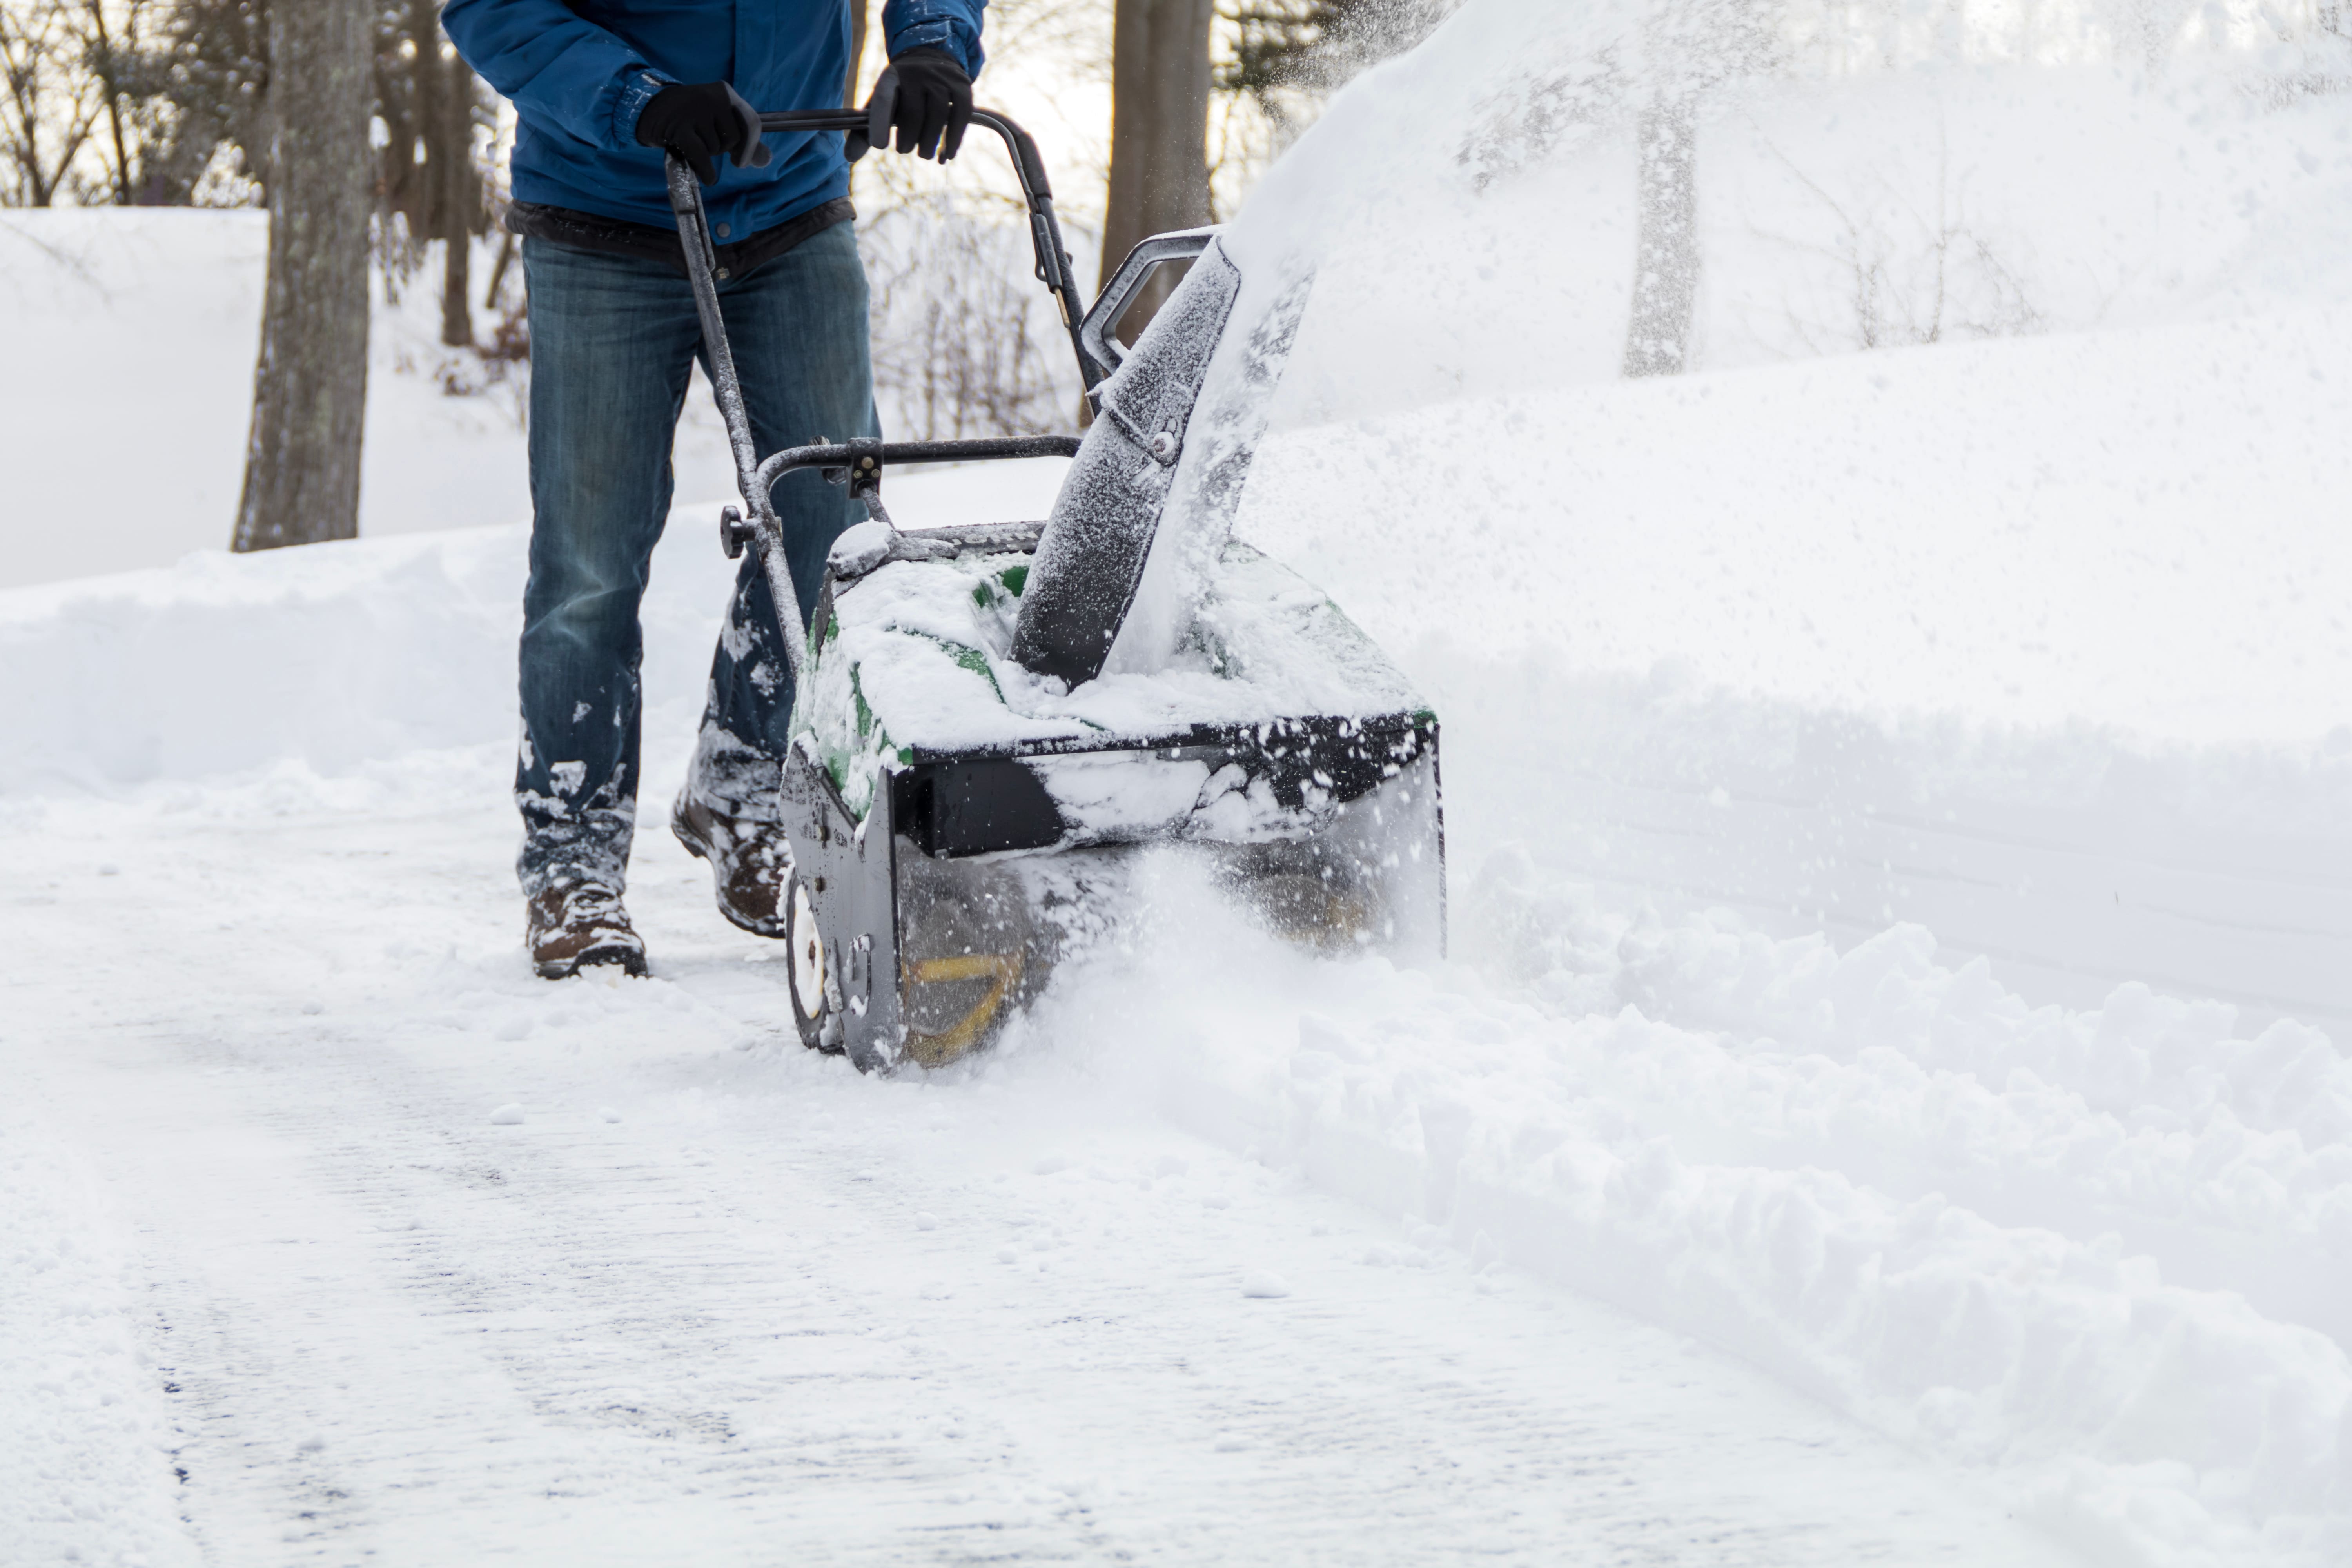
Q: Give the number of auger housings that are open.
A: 1